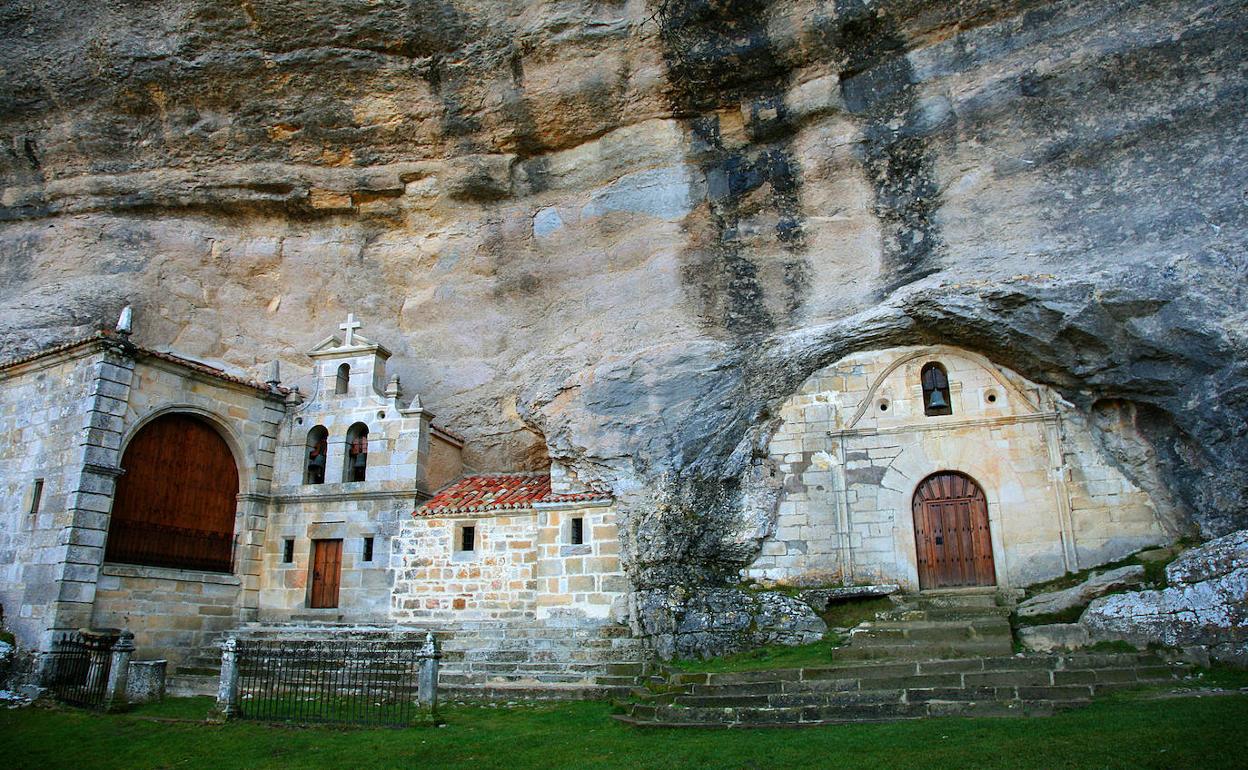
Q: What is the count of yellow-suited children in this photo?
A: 0